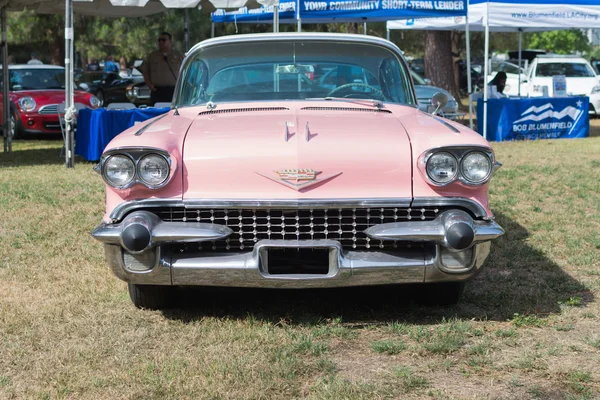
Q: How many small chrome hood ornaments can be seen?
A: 2